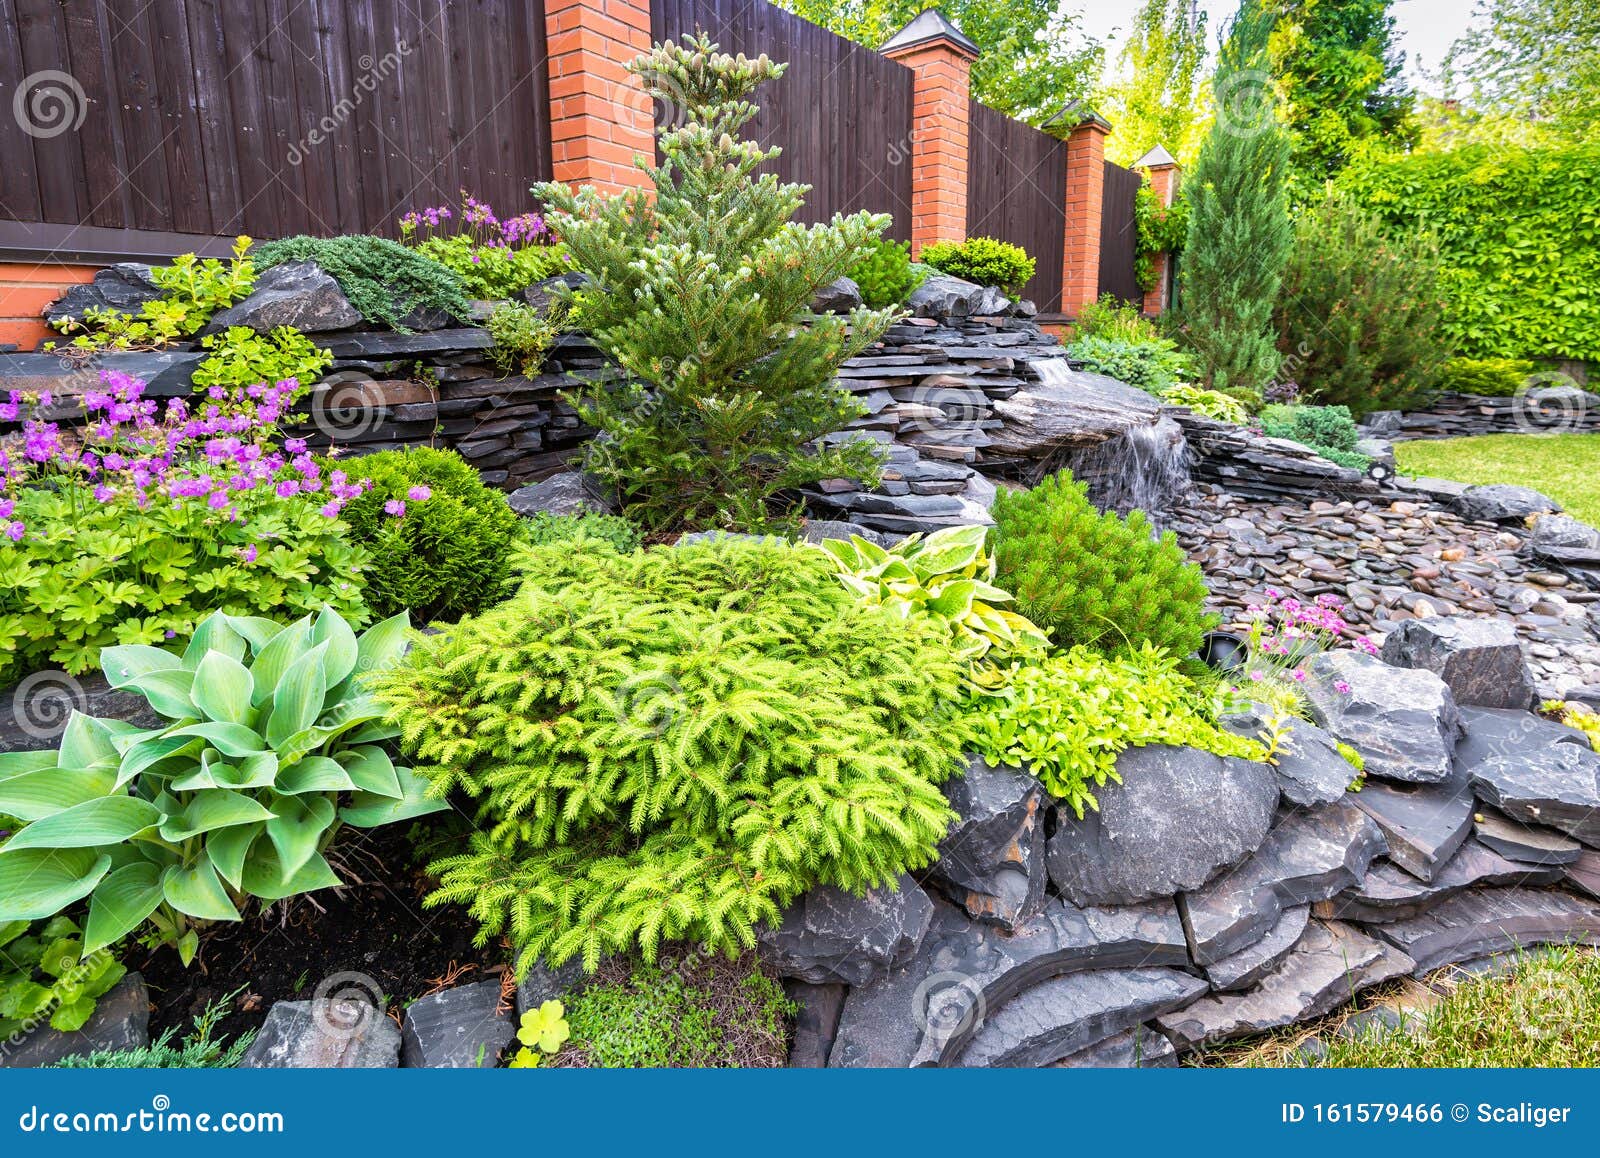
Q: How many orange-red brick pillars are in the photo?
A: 4